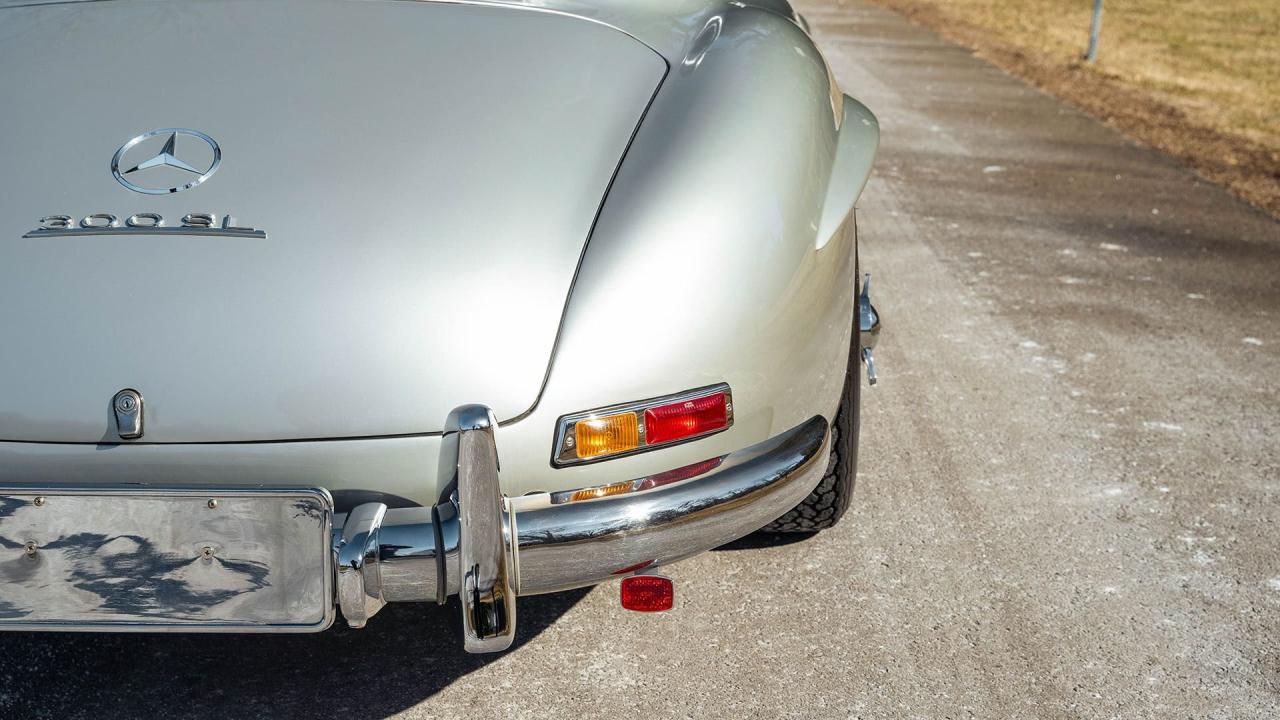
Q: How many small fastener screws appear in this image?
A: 7